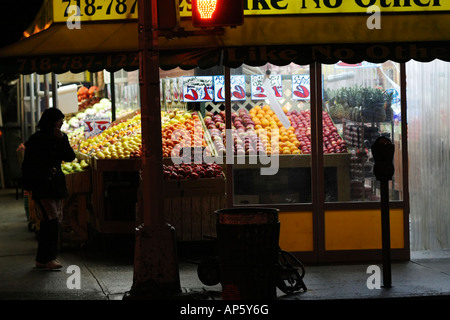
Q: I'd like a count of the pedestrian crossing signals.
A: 1